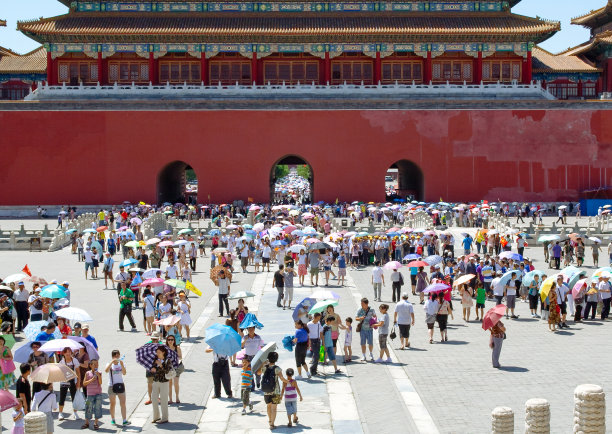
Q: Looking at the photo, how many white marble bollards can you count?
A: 4